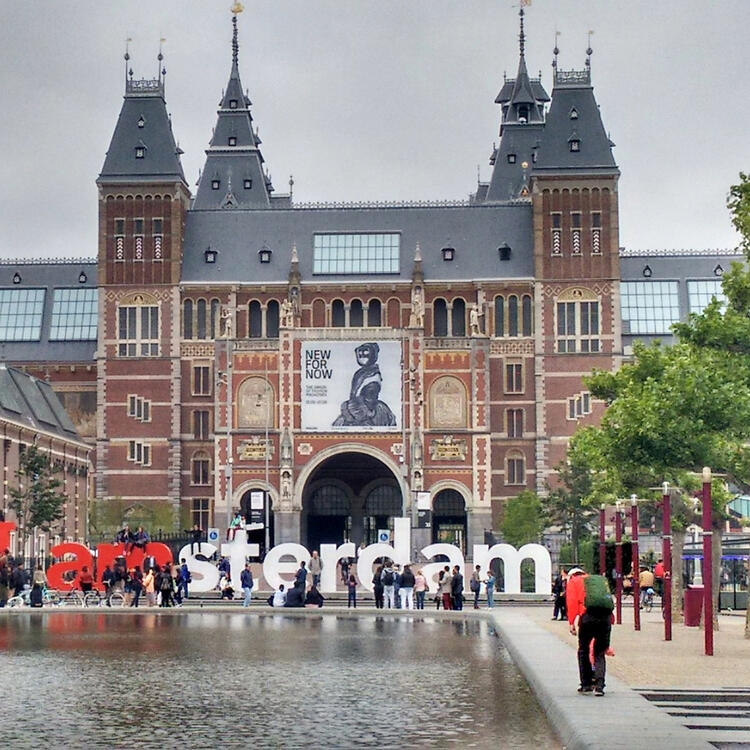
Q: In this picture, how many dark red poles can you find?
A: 5